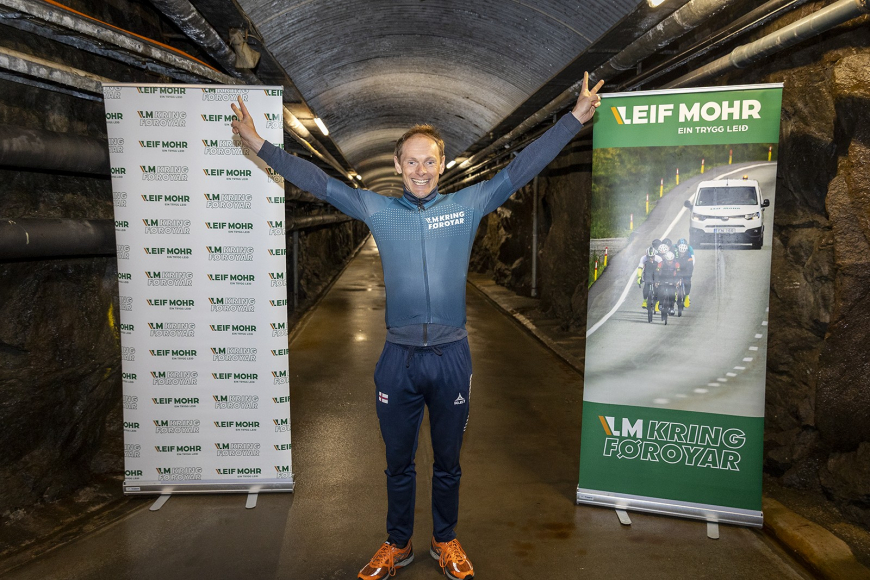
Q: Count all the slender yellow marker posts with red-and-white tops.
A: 9